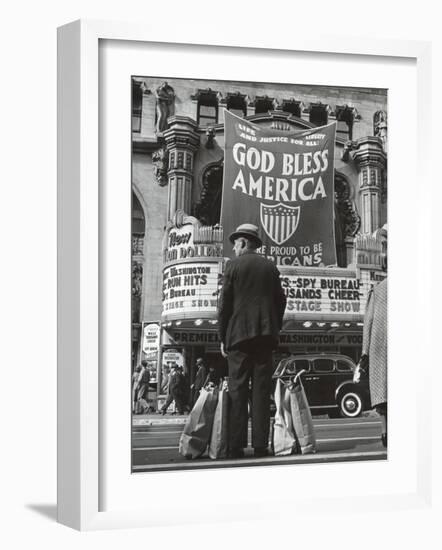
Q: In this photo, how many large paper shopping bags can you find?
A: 4